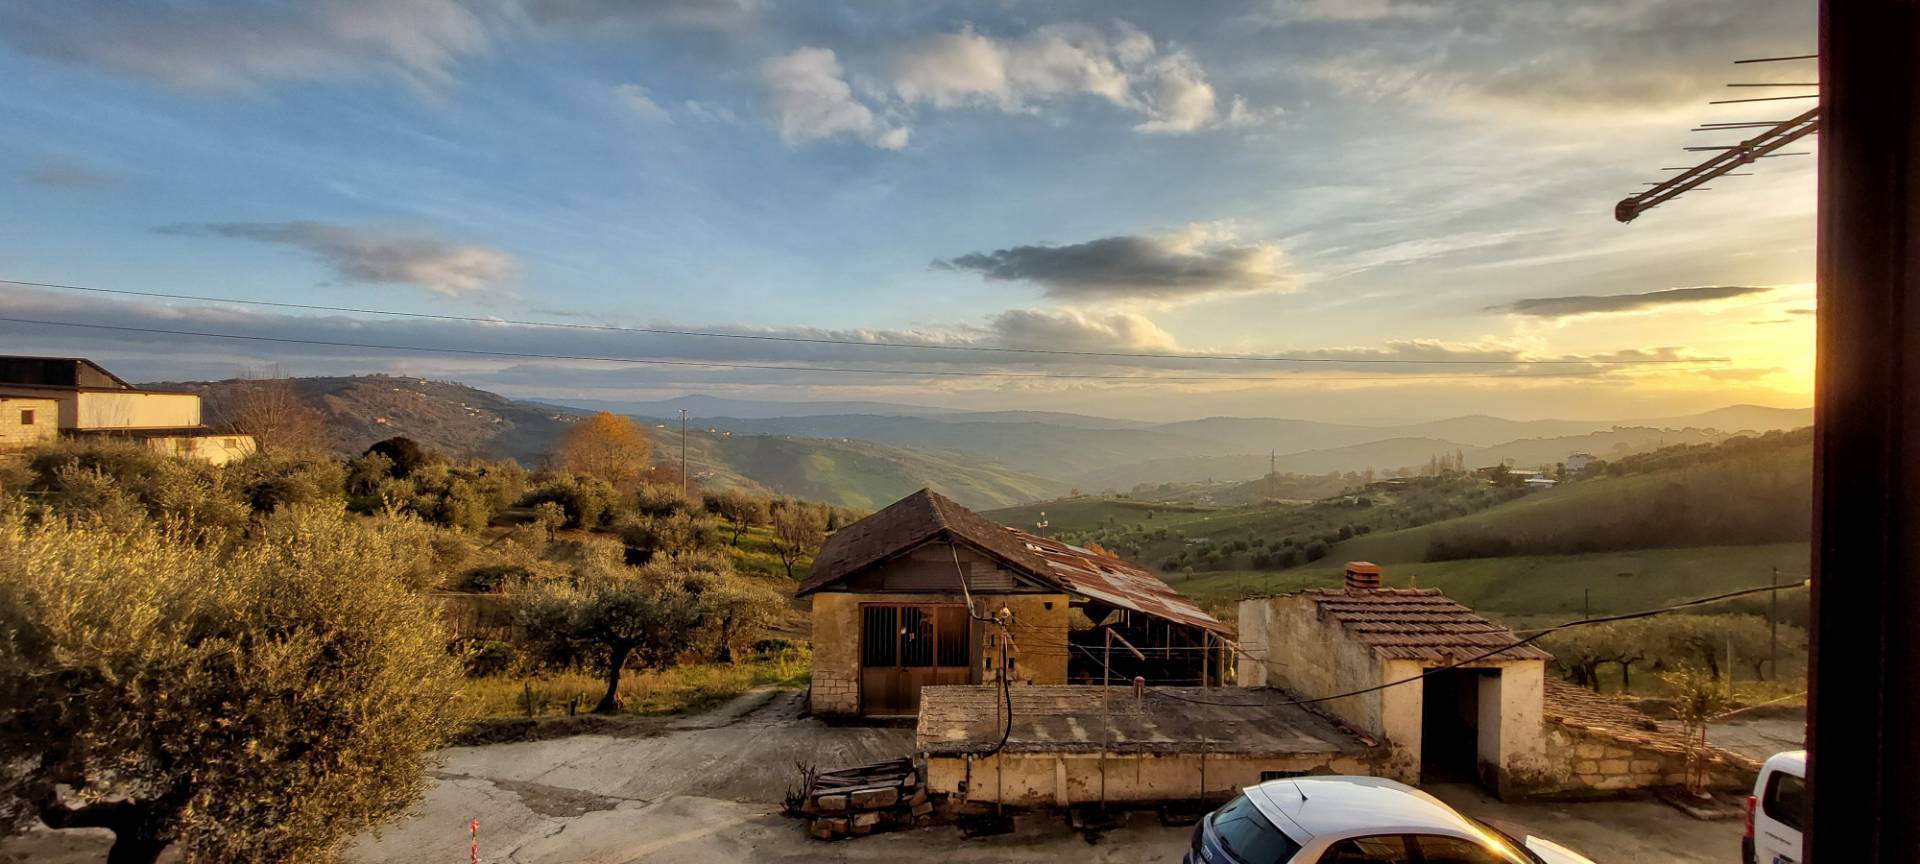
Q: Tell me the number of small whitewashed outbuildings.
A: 1